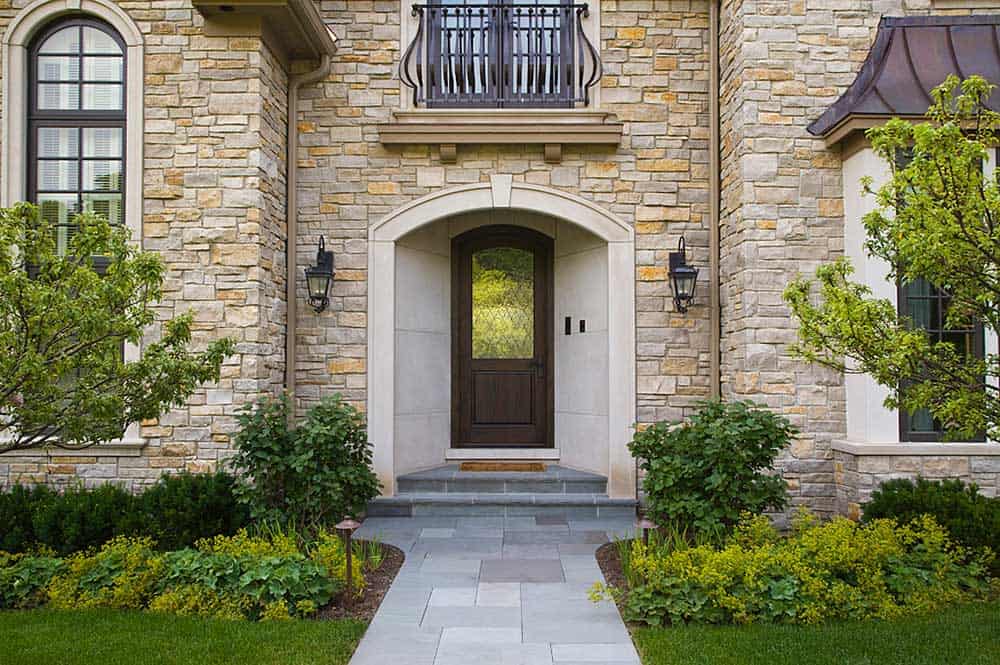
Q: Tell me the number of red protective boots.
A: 0